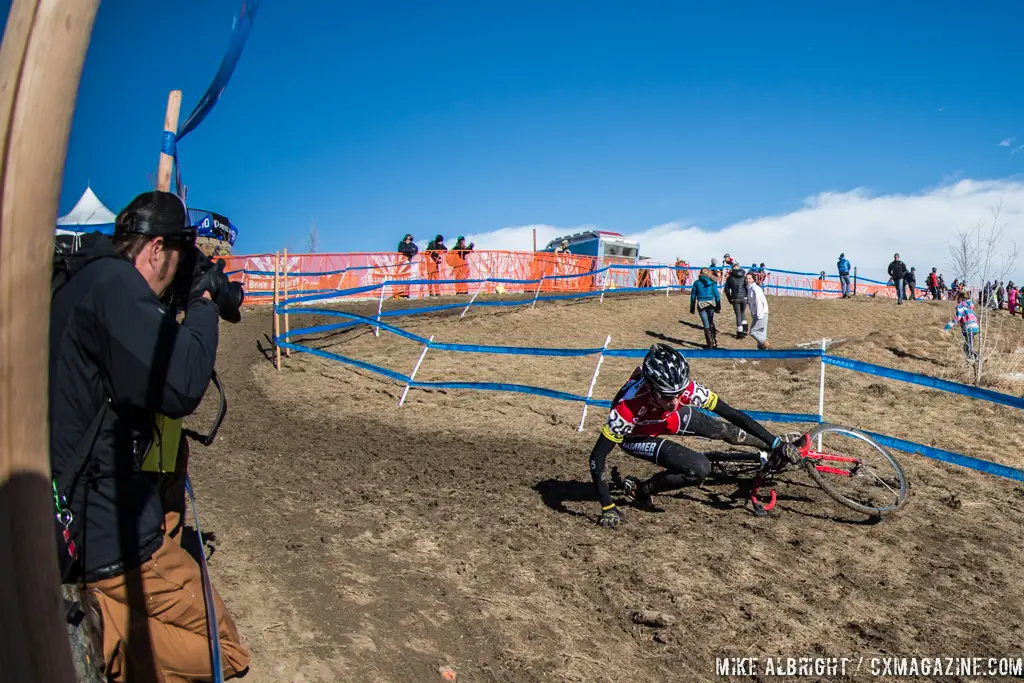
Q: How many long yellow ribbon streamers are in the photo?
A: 0